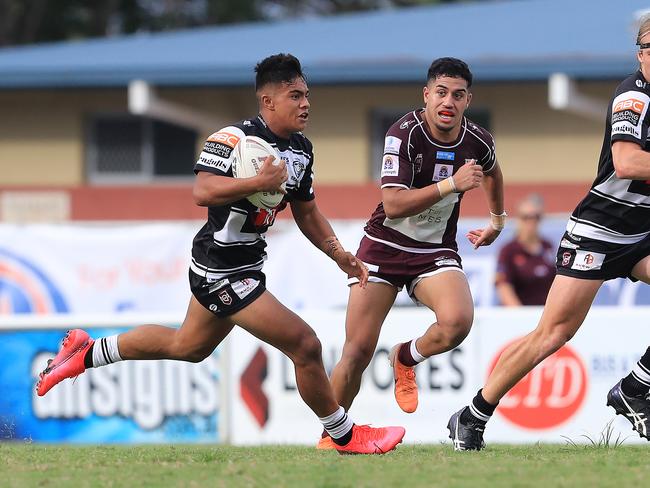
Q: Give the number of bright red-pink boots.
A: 2